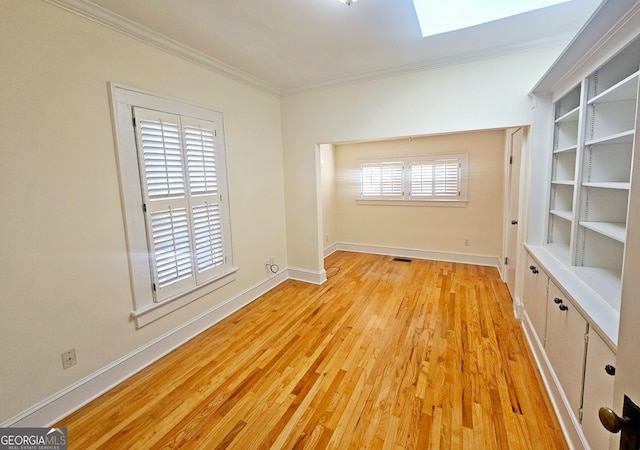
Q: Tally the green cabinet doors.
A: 0